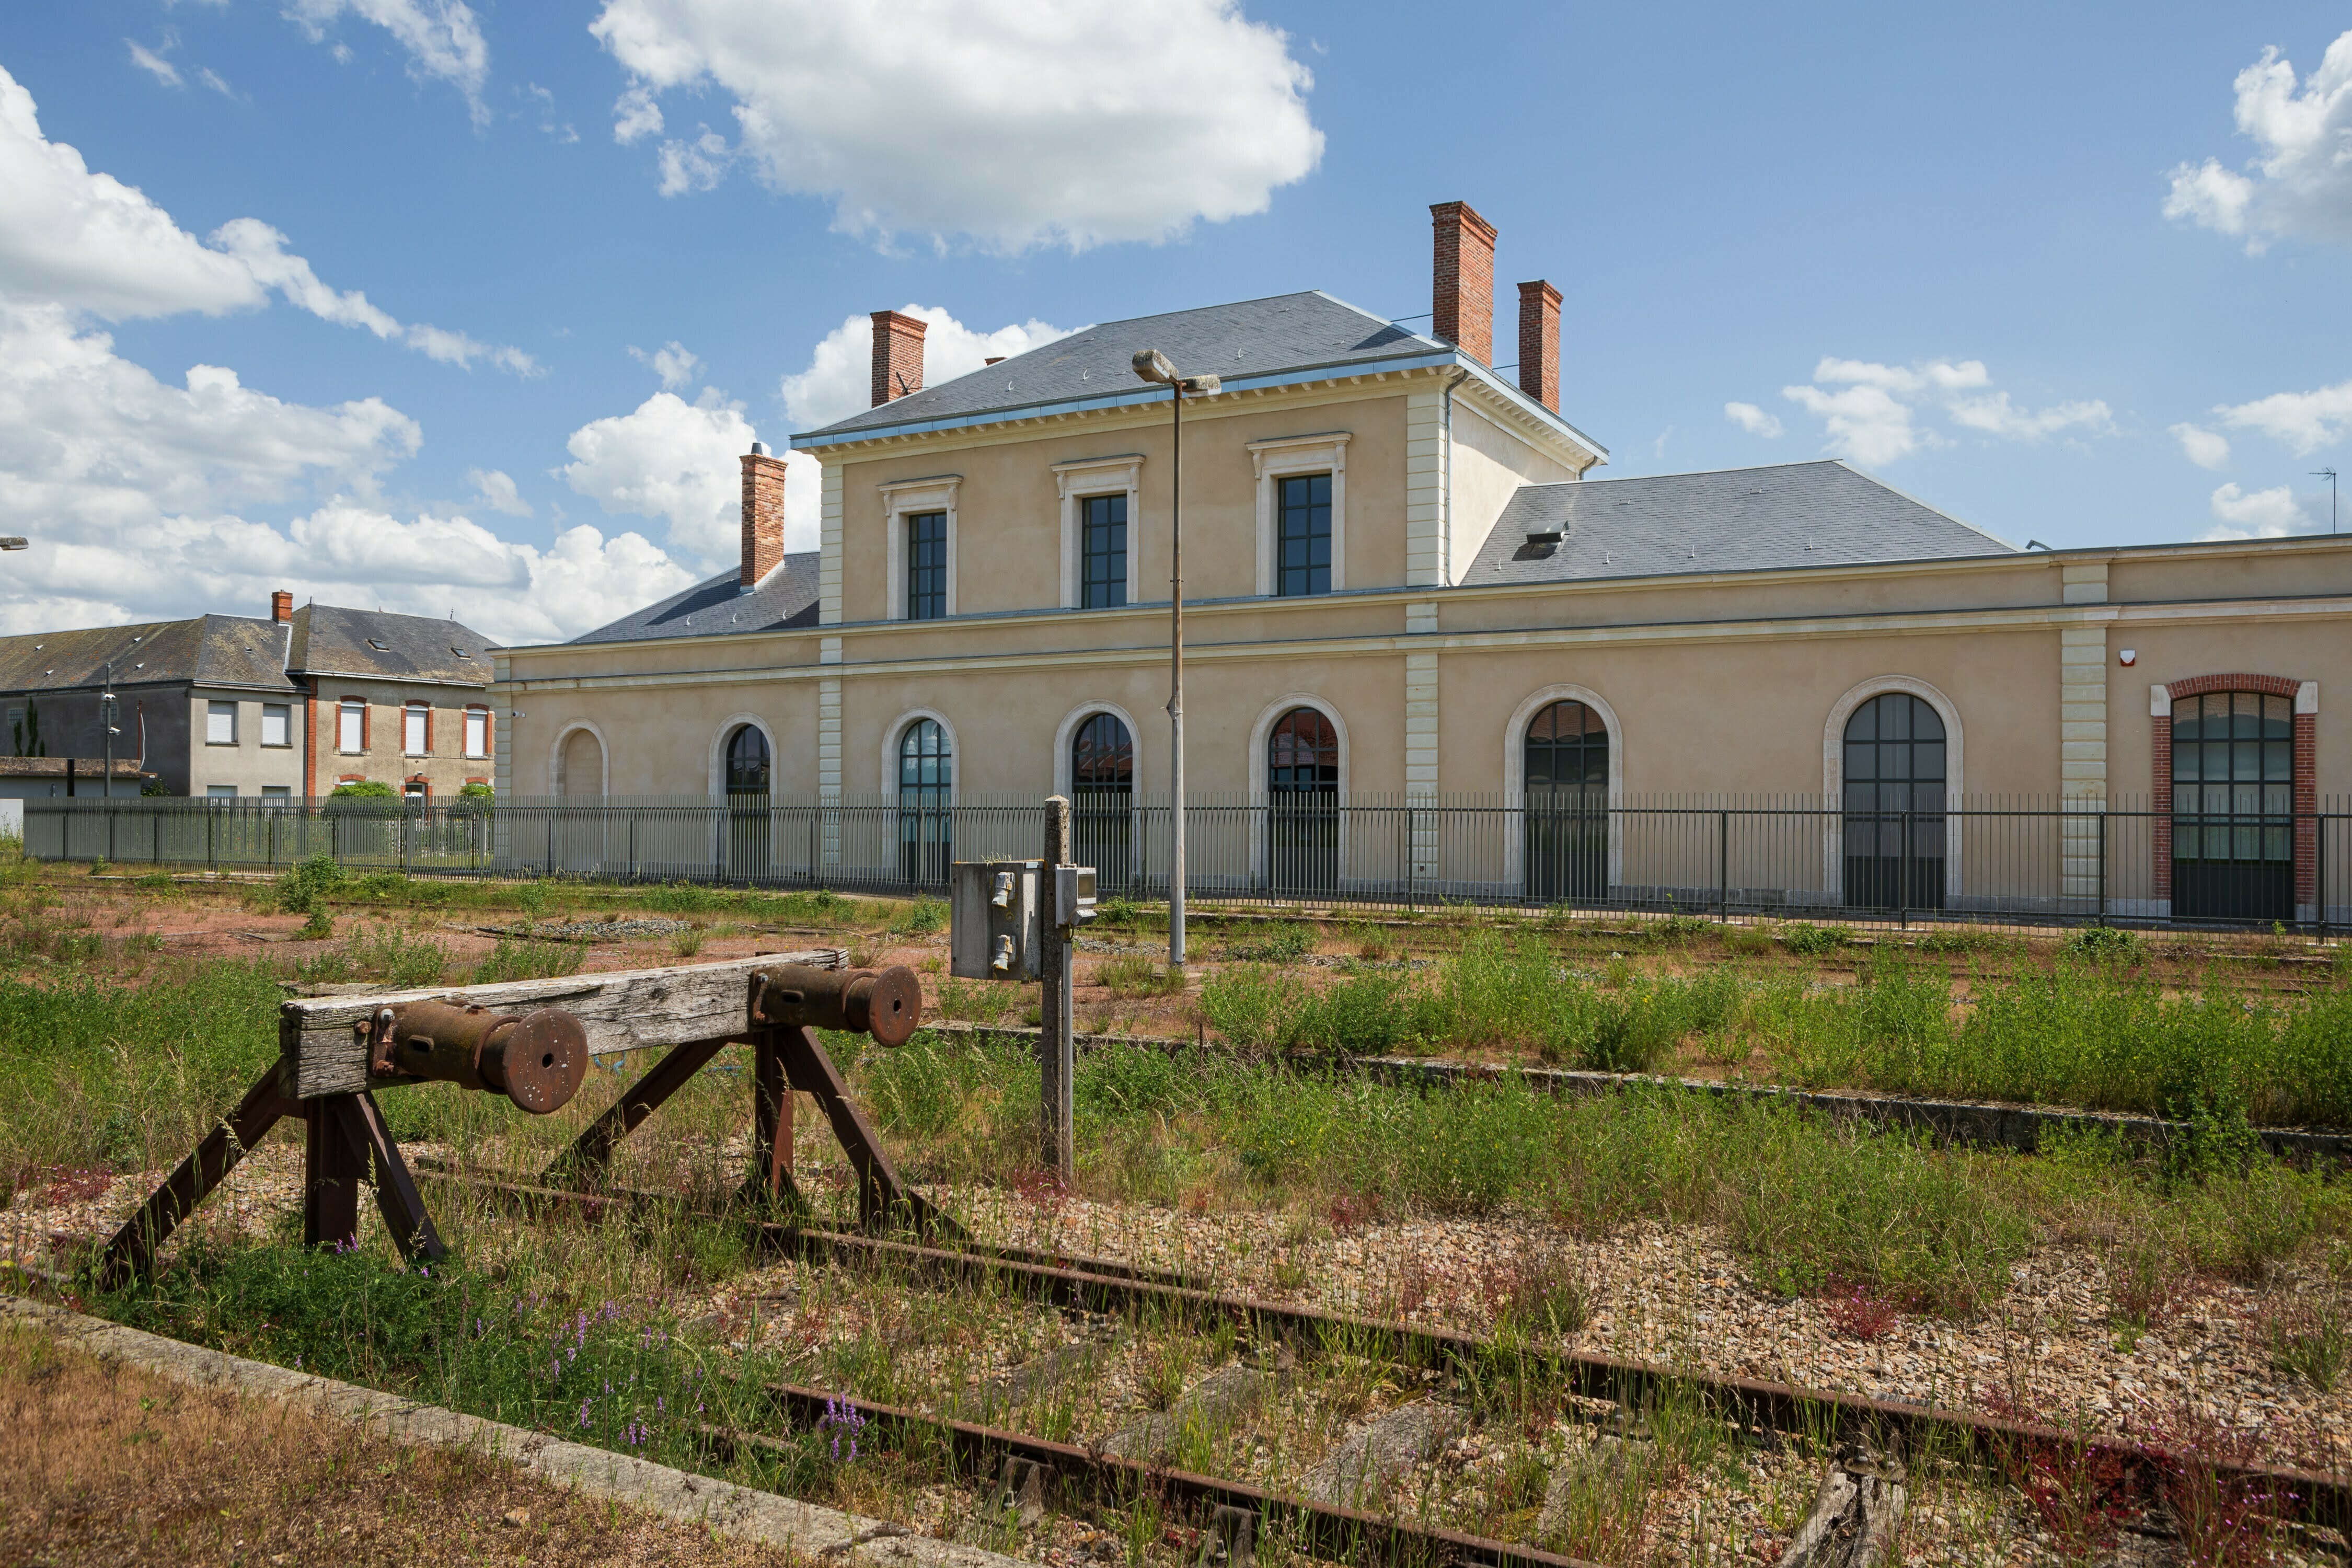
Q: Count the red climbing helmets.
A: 0